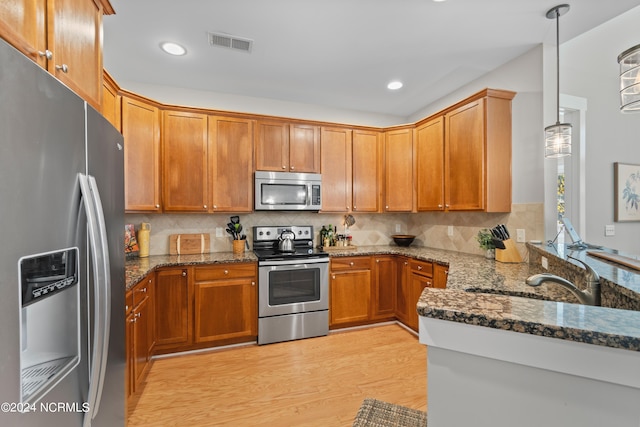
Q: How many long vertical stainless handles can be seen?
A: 2